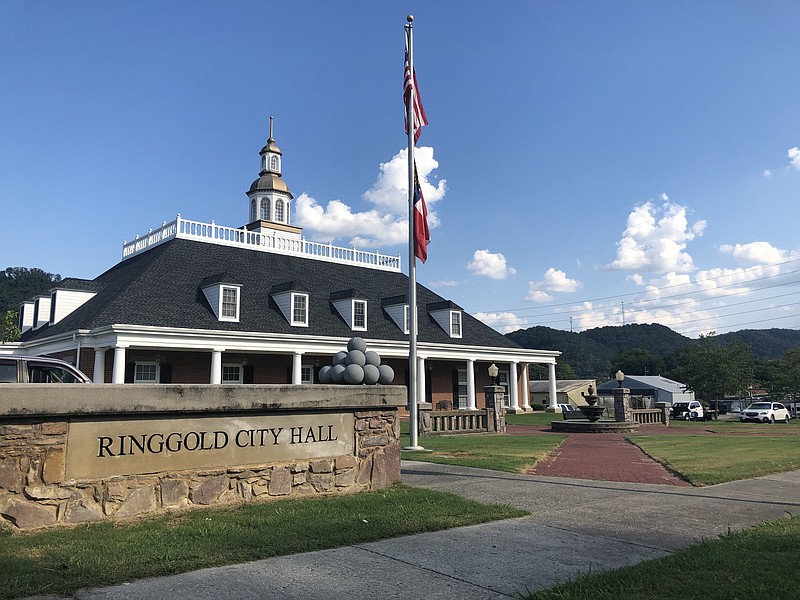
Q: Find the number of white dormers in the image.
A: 8